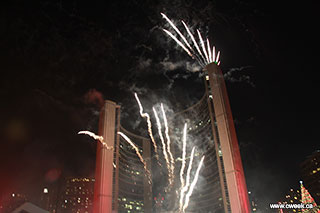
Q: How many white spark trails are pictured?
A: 15